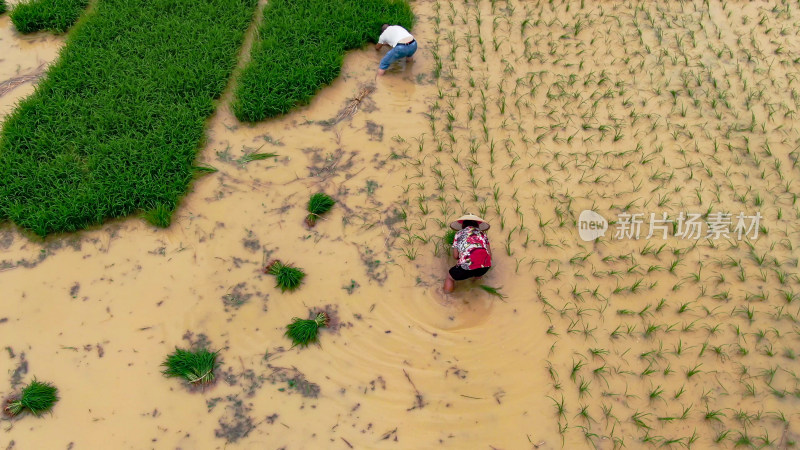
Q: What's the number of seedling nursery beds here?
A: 3